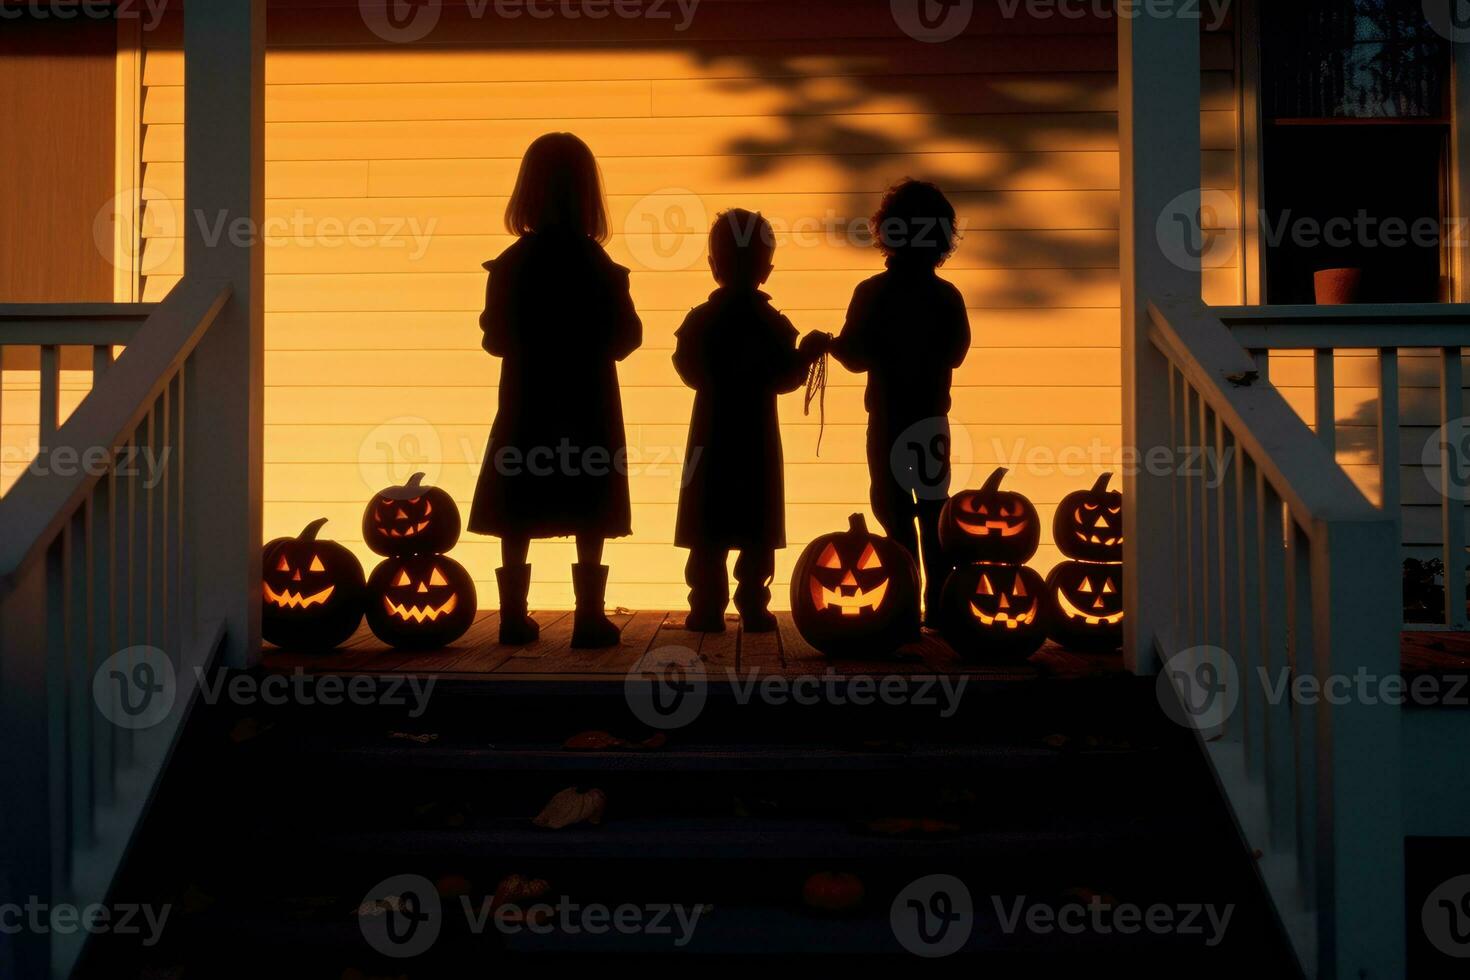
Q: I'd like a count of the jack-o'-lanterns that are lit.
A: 8